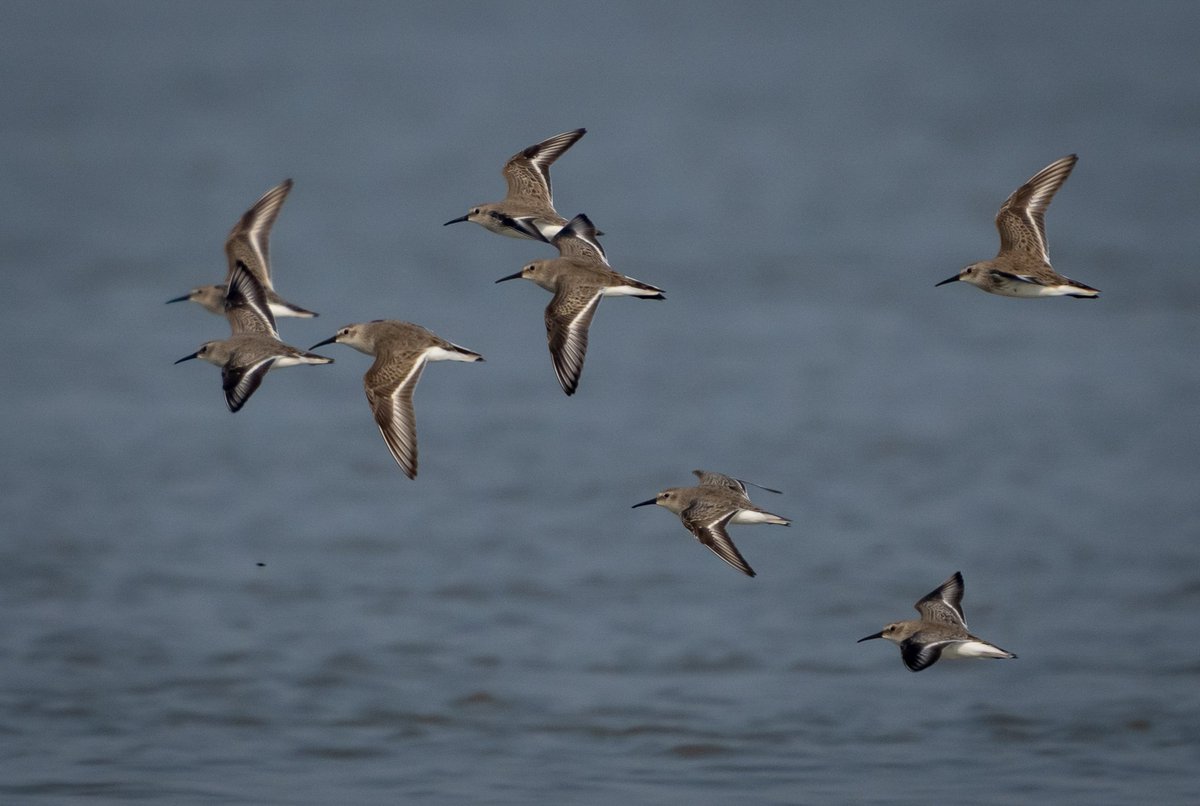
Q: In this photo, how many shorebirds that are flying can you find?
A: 8